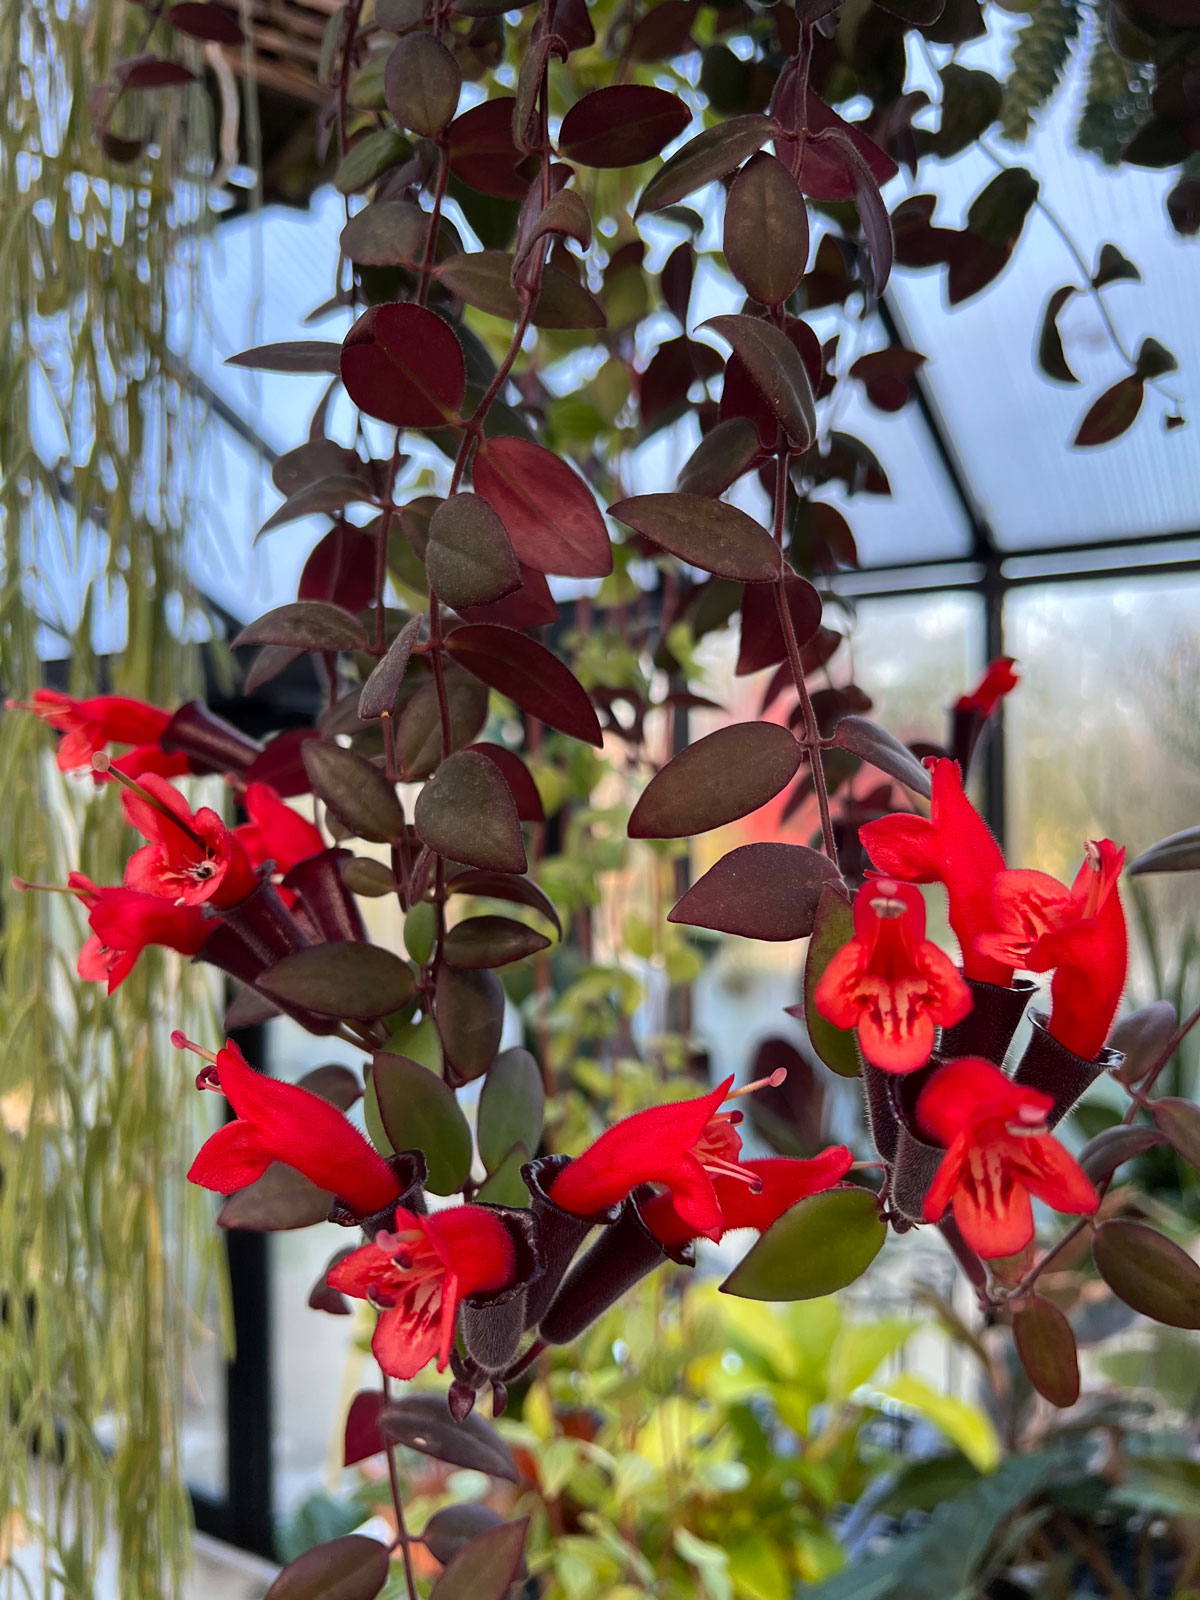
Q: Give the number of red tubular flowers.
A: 14